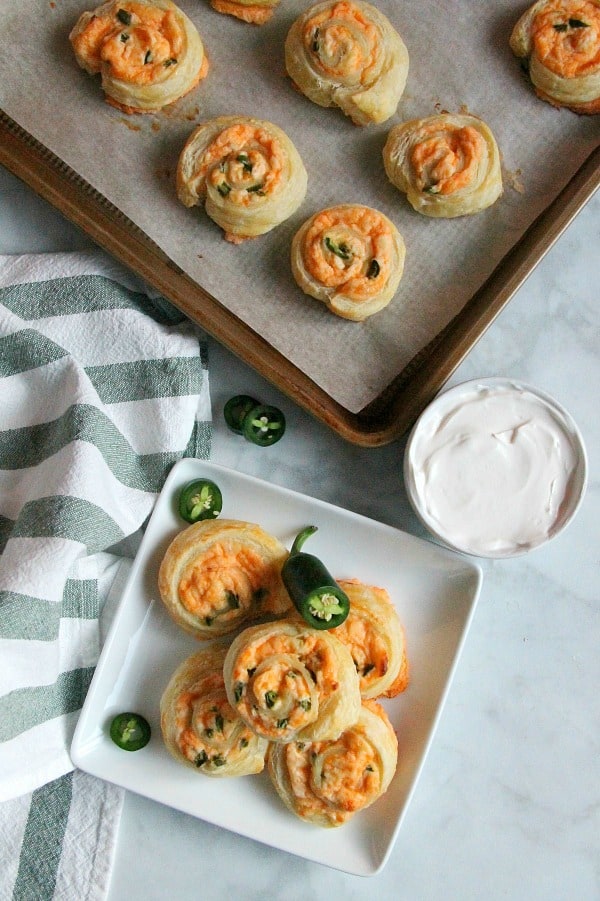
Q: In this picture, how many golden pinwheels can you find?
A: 12